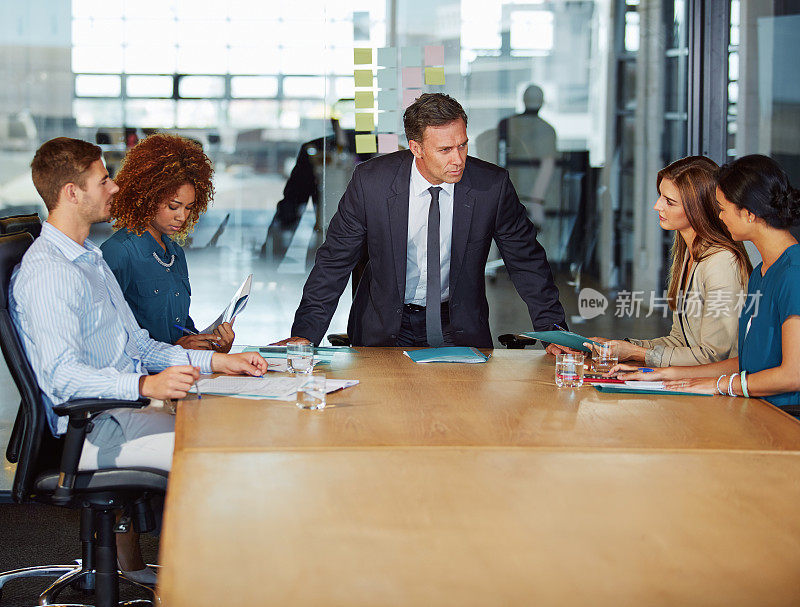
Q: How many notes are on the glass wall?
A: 15